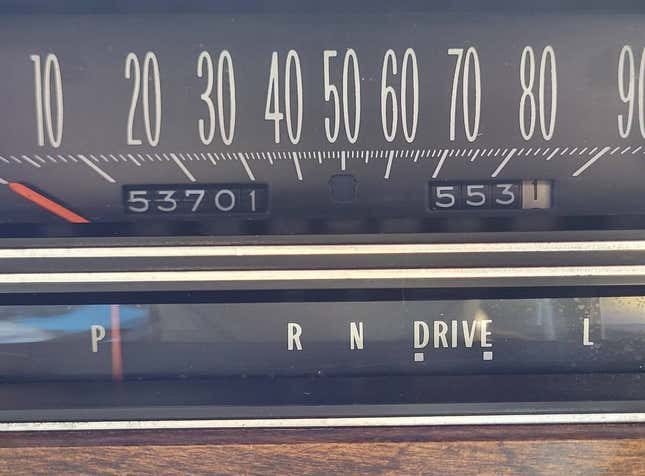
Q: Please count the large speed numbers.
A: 9